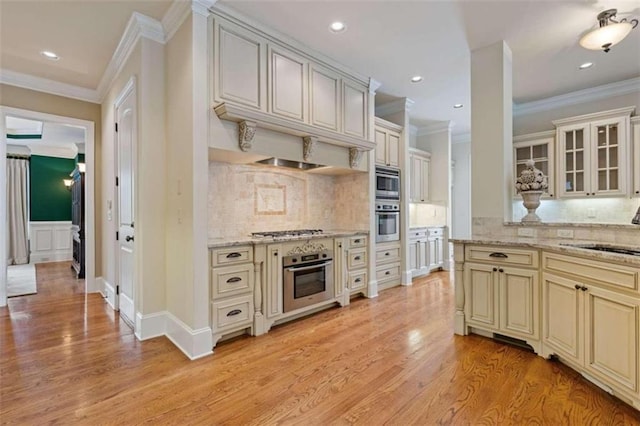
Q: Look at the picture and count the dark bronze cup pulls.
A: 11